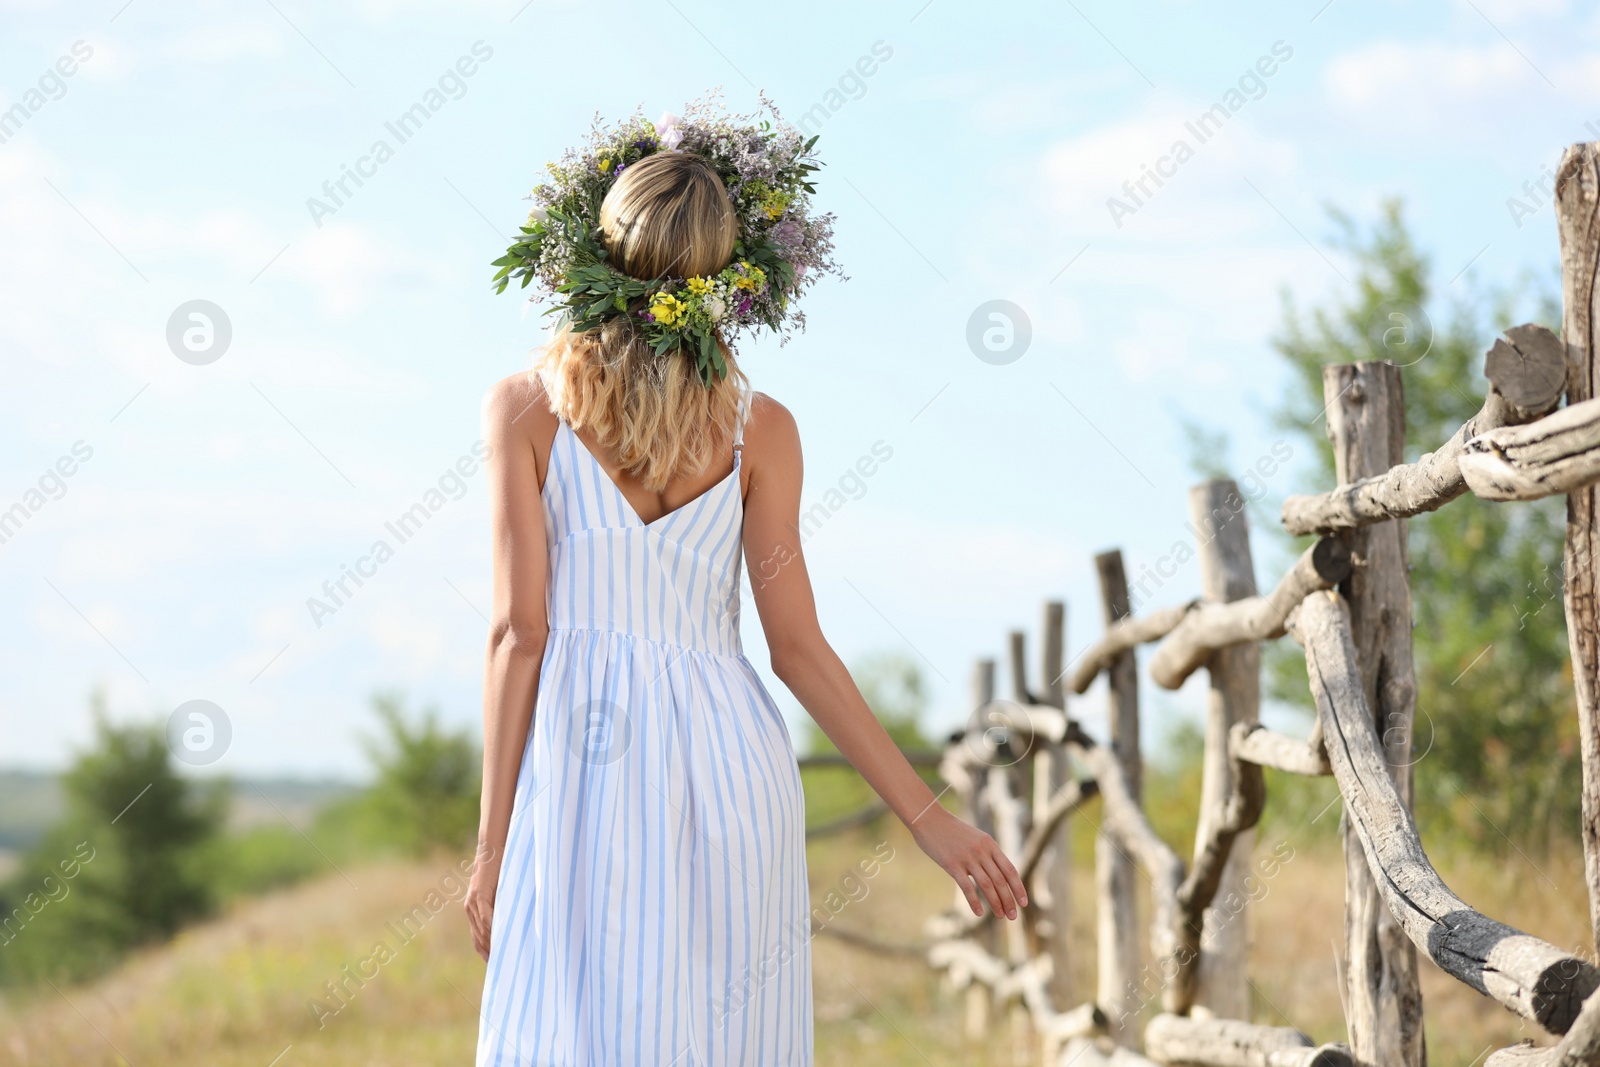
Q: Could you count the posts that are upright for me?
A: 7